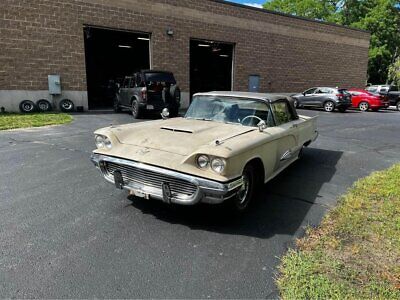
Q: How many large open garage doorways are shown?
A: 2